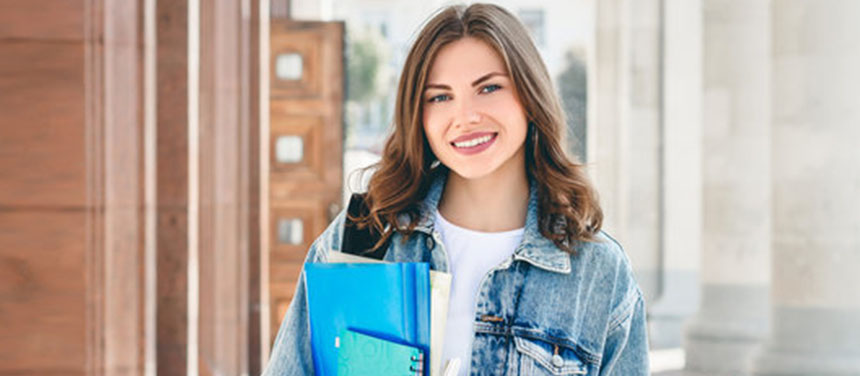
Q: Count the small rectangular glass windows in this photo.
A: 3